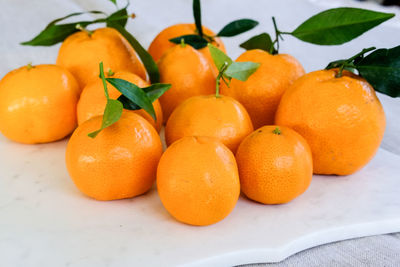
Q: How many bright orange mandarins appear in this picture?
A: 11